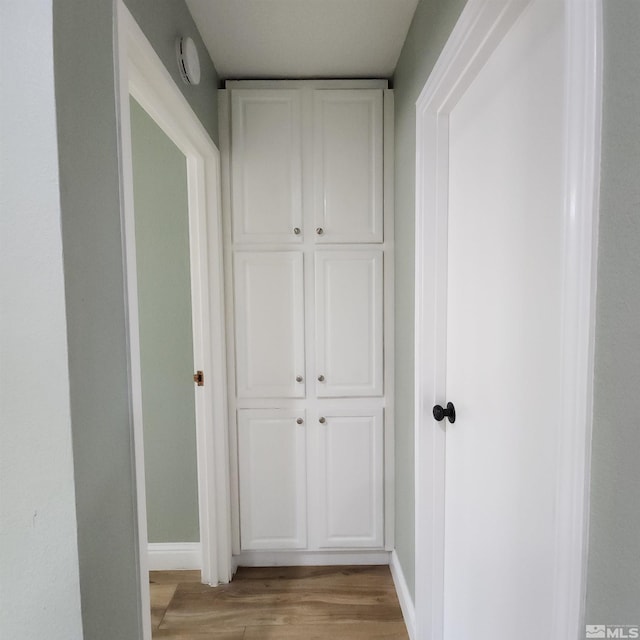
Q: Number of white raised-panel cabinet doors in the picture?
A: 6